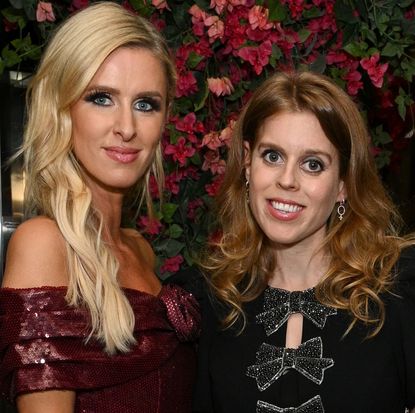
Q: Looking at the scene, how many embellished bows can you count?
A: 3